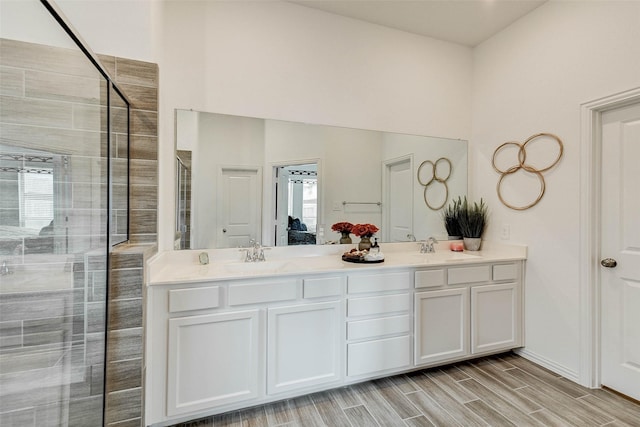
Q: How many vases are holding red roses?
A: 1